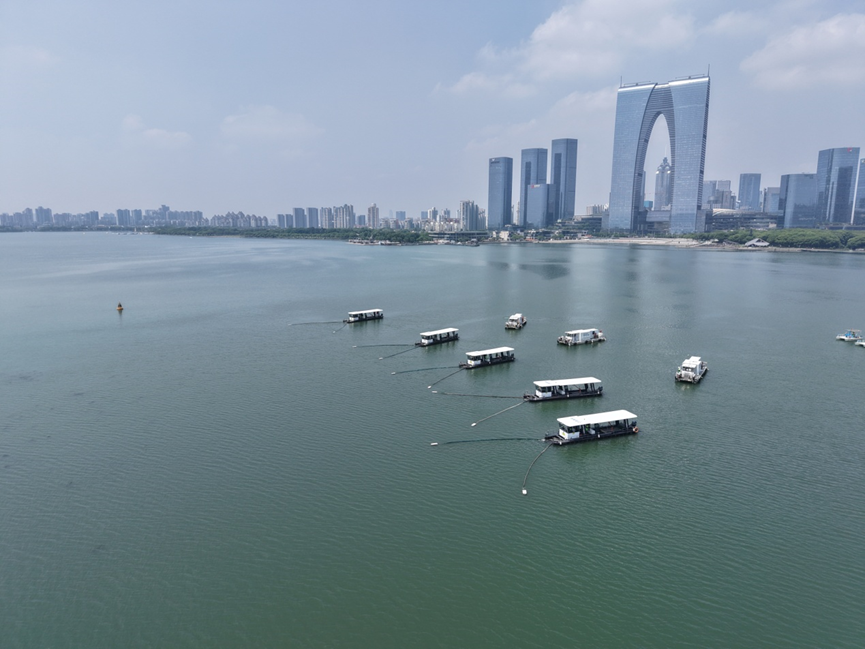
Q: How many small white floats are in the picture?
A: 10